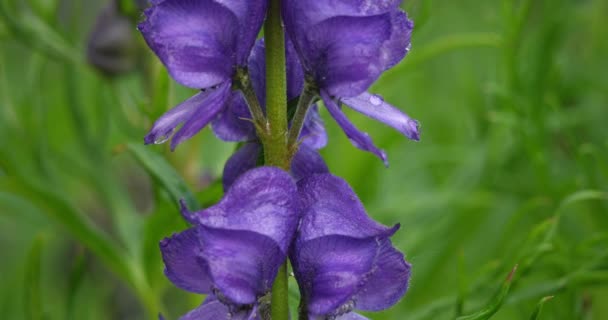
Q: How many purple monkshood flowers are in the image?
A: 4